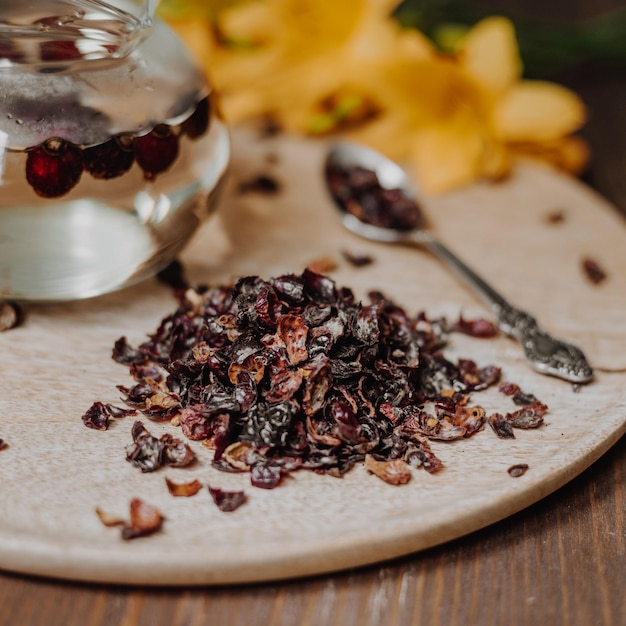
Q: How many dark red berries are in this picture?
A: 4